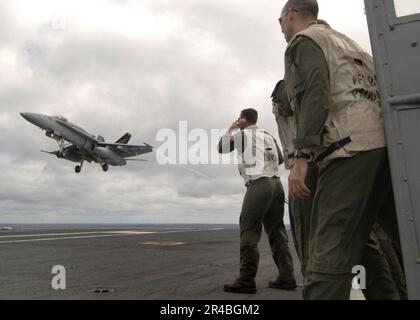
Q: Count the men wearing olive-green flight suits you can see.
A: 3